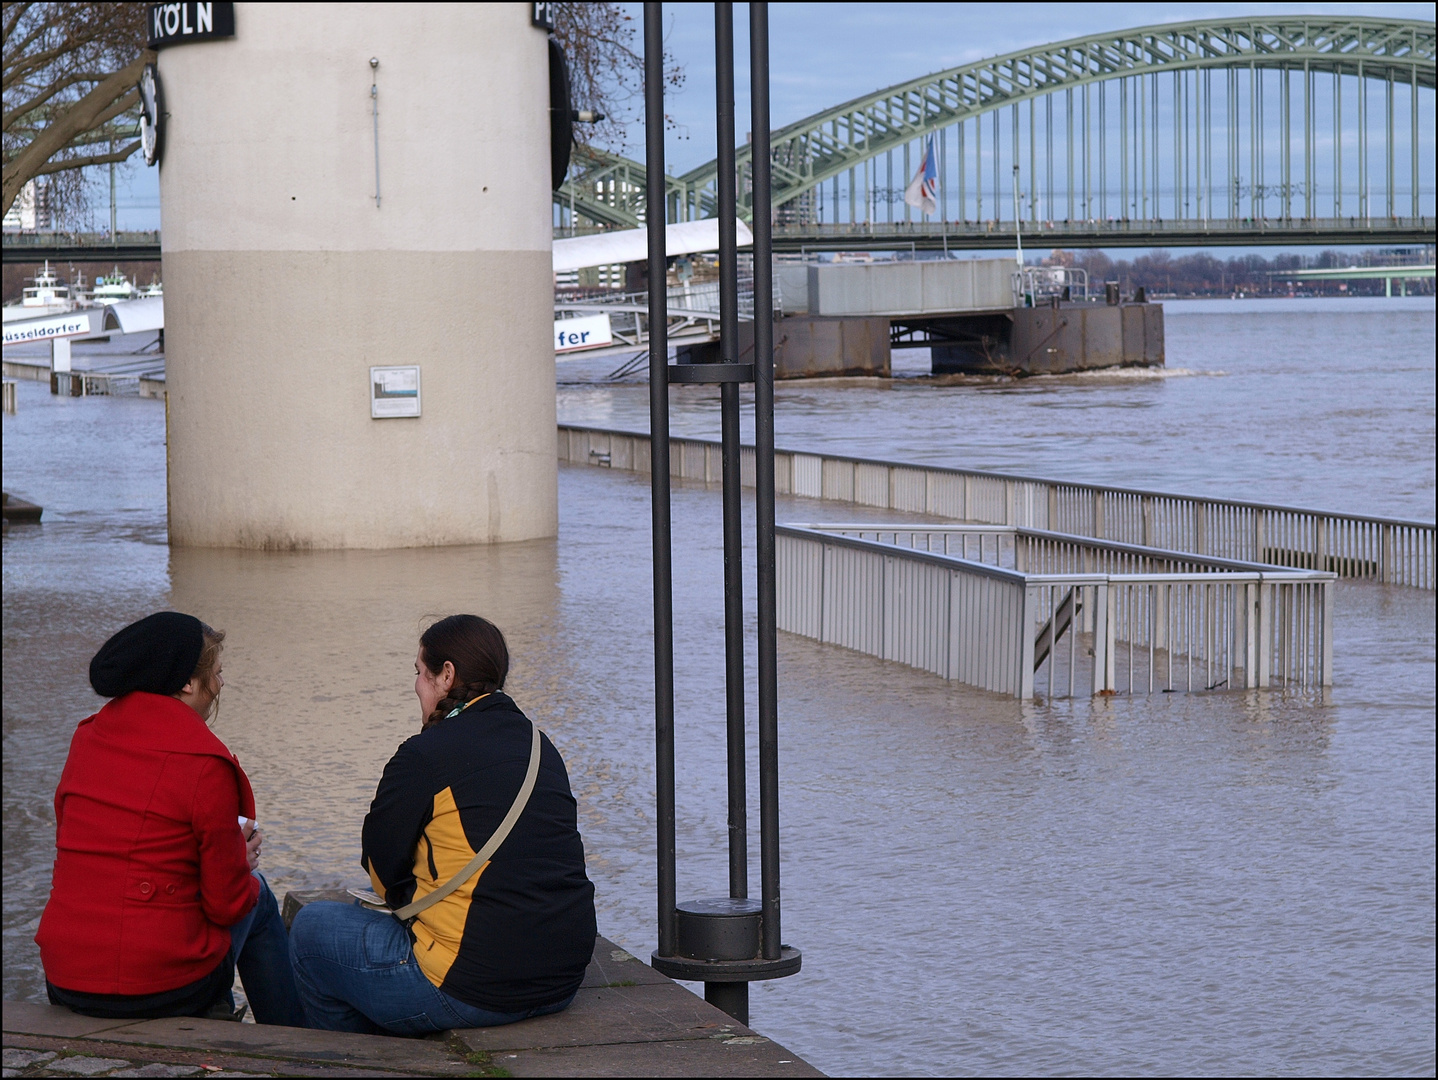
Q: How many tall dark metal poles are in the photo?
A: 3